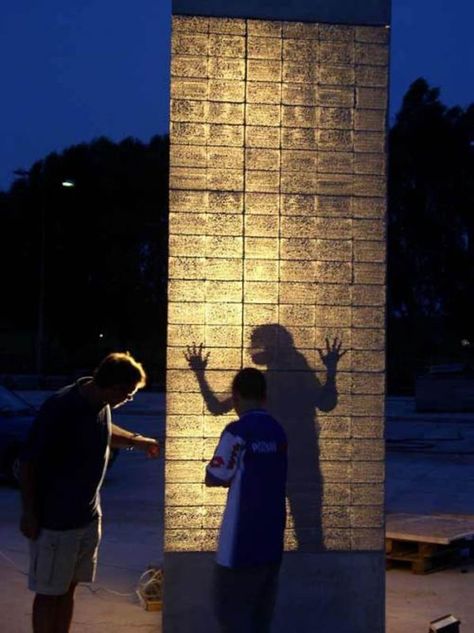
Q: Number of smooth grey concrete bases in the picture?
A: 1